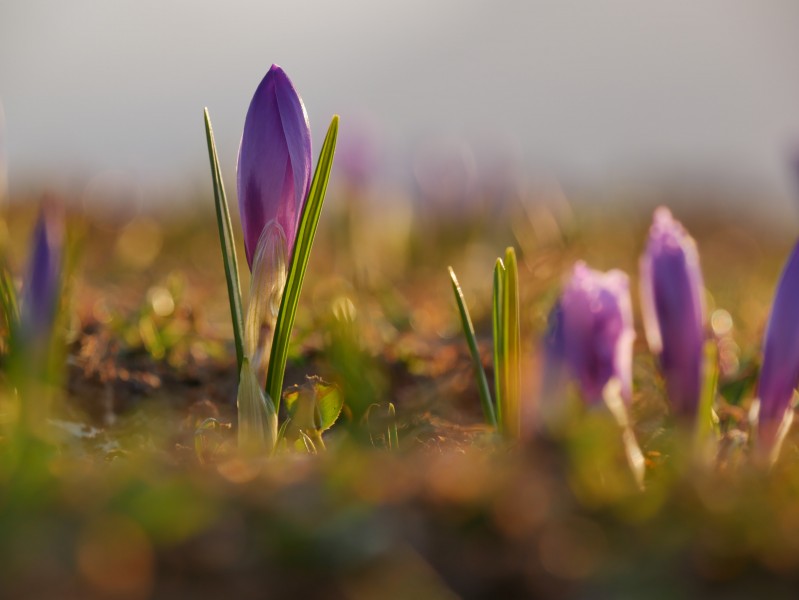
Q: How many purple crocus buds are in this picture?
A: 5